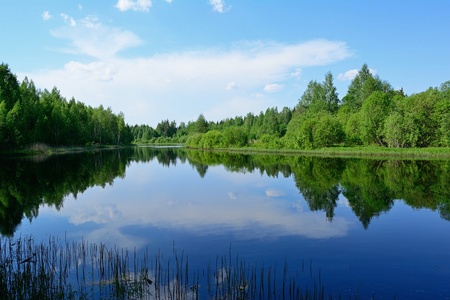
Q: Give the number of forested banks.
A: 2